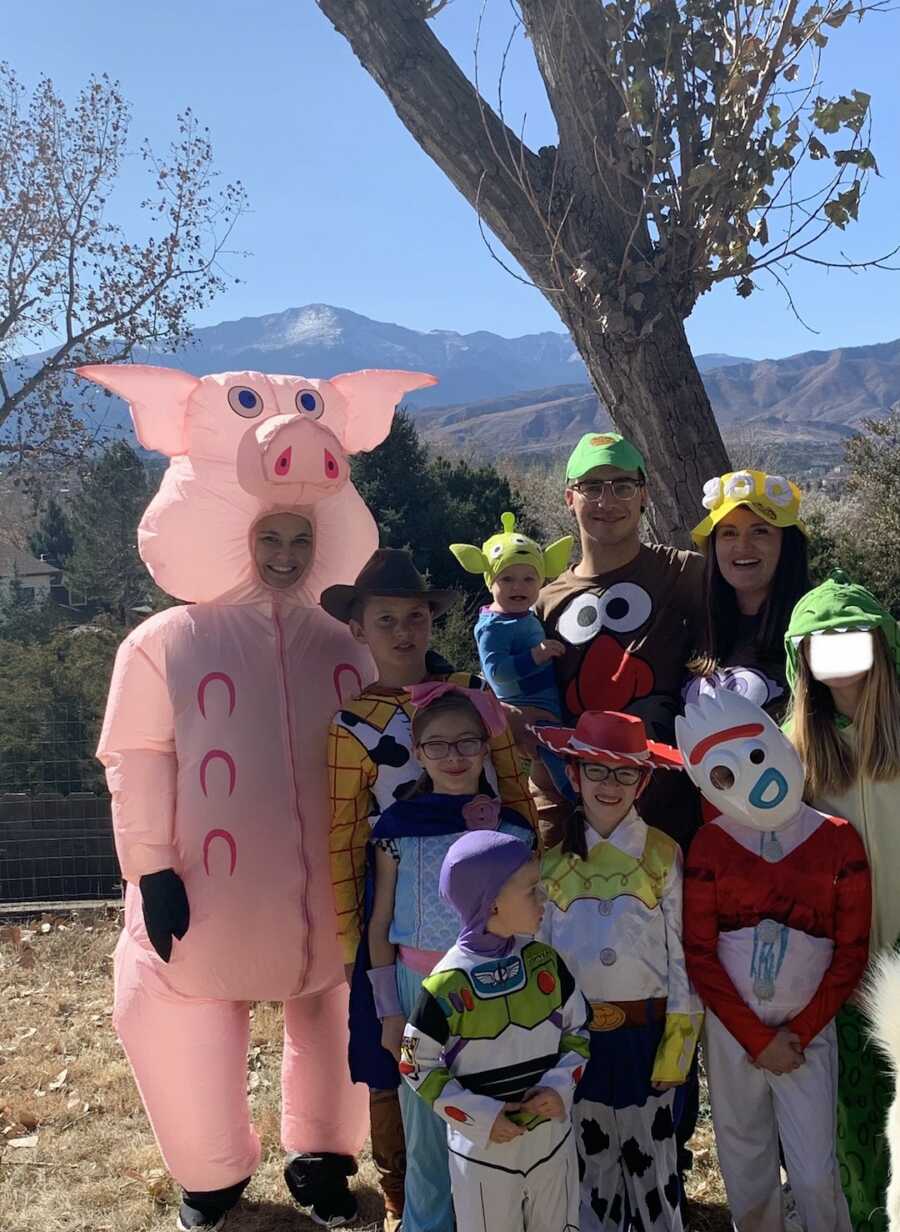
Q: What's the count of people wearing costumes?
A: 10